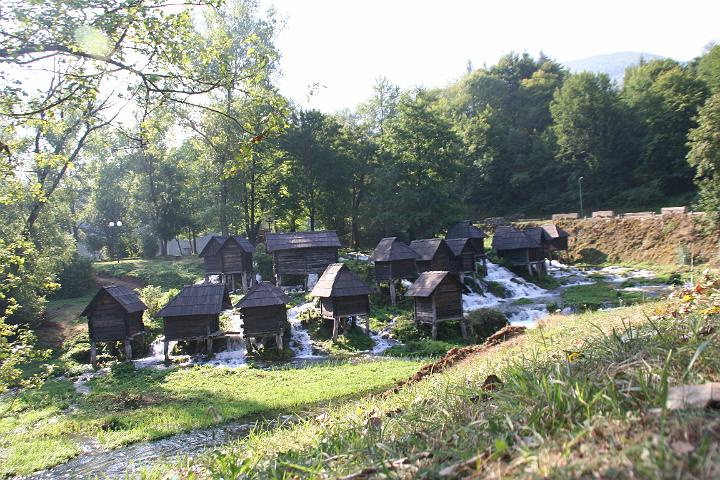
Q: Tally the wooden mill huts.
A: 15